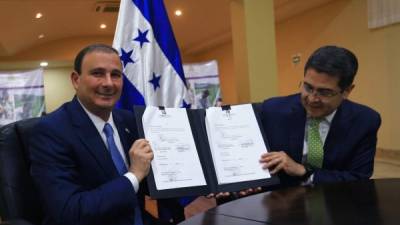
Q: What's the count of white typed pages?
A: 2